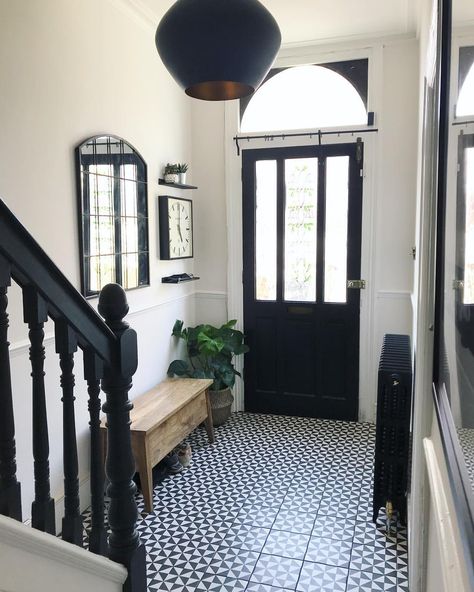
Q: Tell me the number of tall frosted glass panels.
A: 3